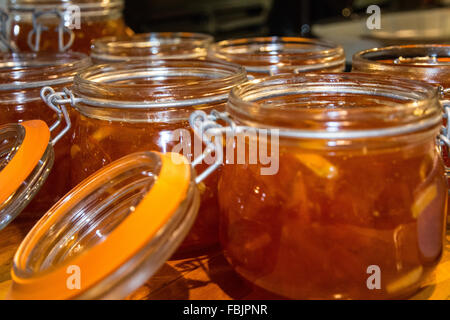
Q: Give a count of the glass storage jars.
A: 7